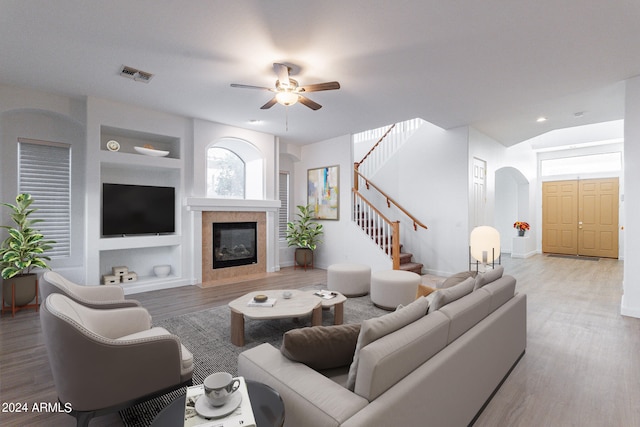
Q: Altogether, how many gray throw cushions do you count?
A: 3